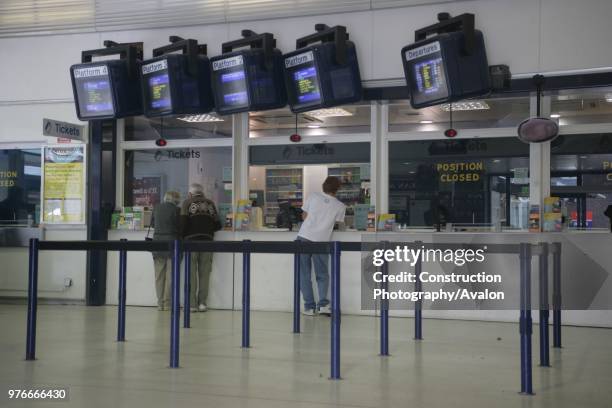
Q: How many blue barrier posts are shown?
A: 12